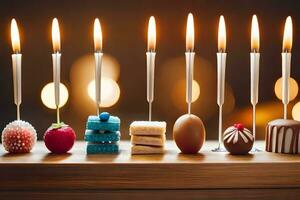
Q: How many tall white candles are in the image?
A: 8